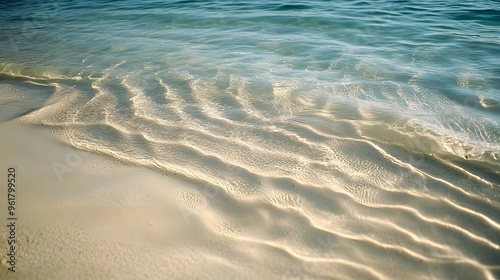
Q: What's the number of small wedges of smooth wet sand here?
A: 1